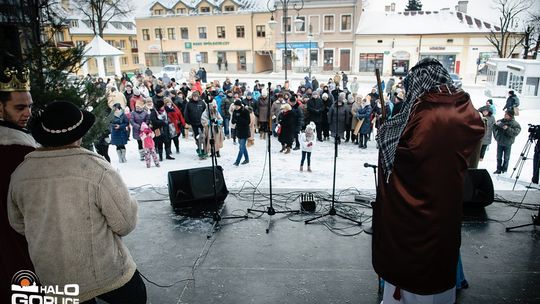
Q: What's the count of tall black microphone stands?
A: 3